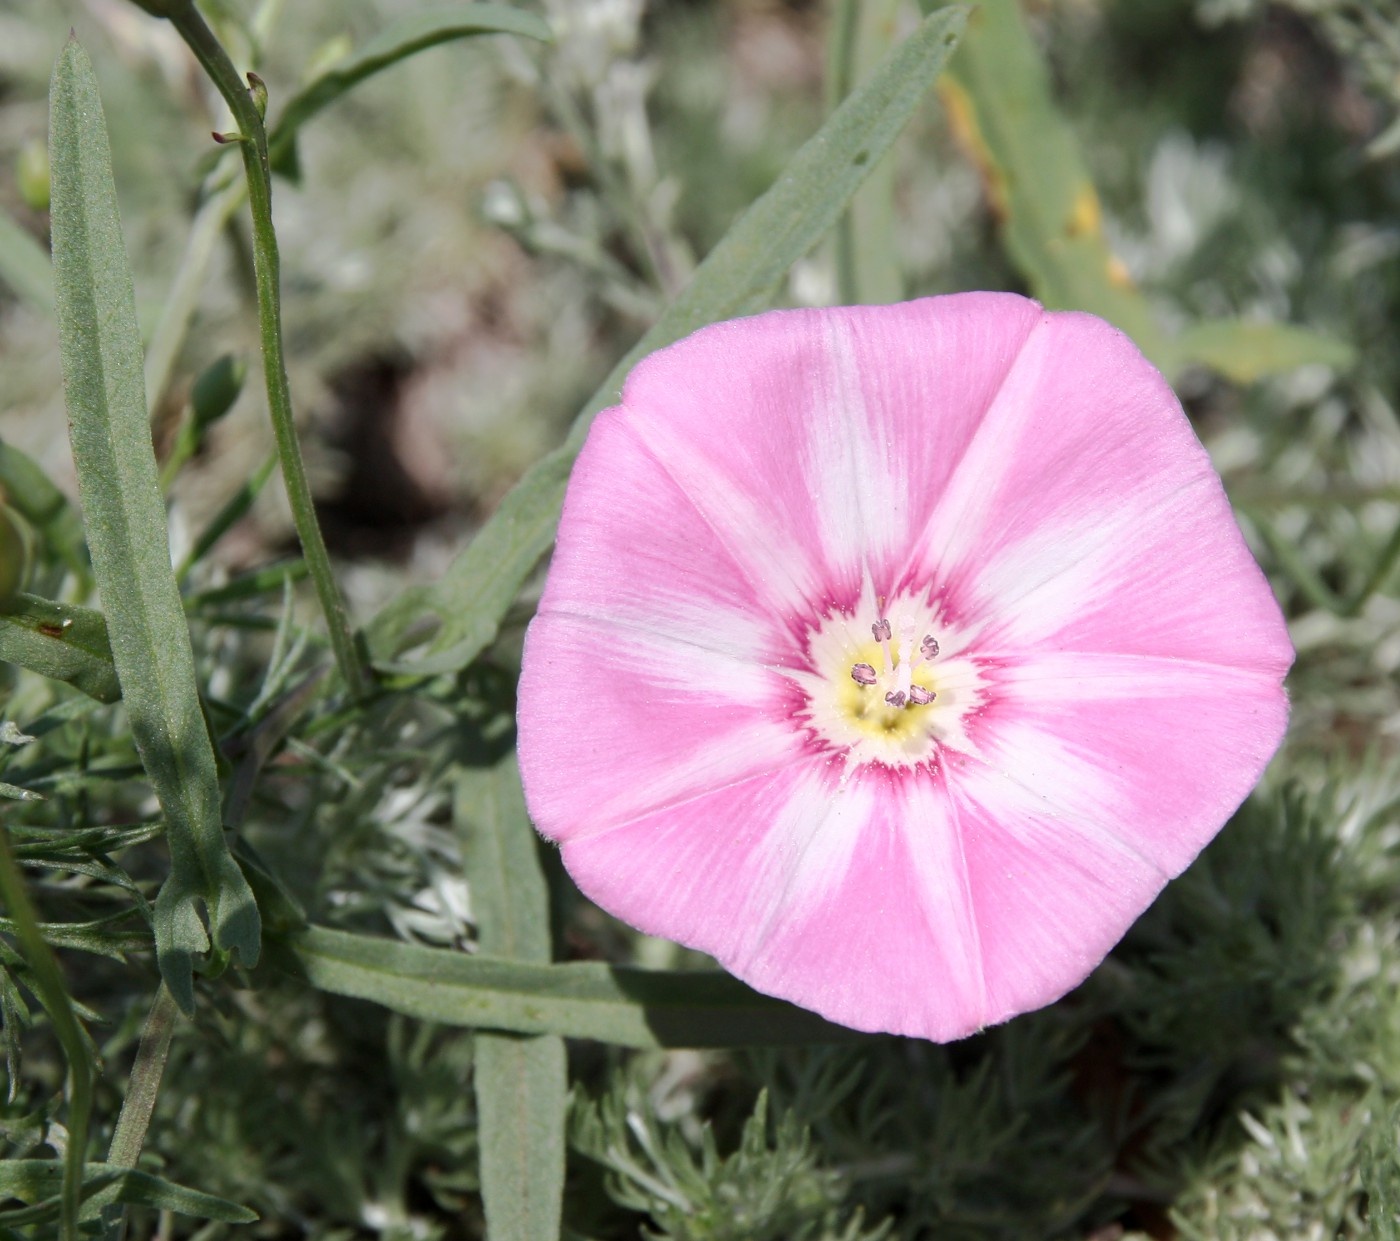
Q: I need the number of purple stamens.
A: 5